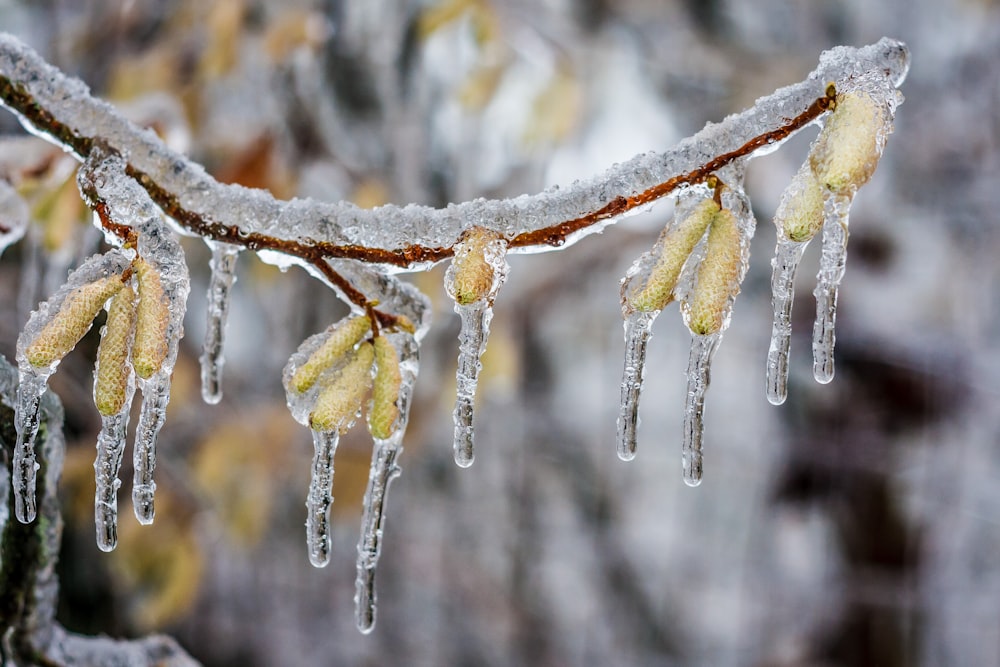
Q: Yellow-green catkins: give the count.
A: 11